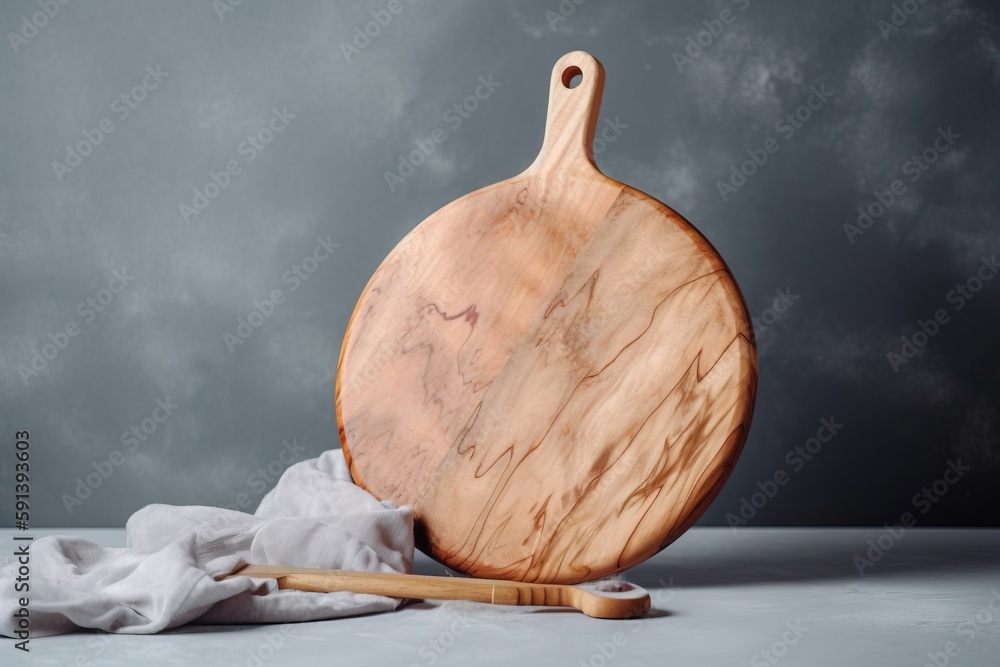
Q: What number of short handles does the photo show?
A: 1